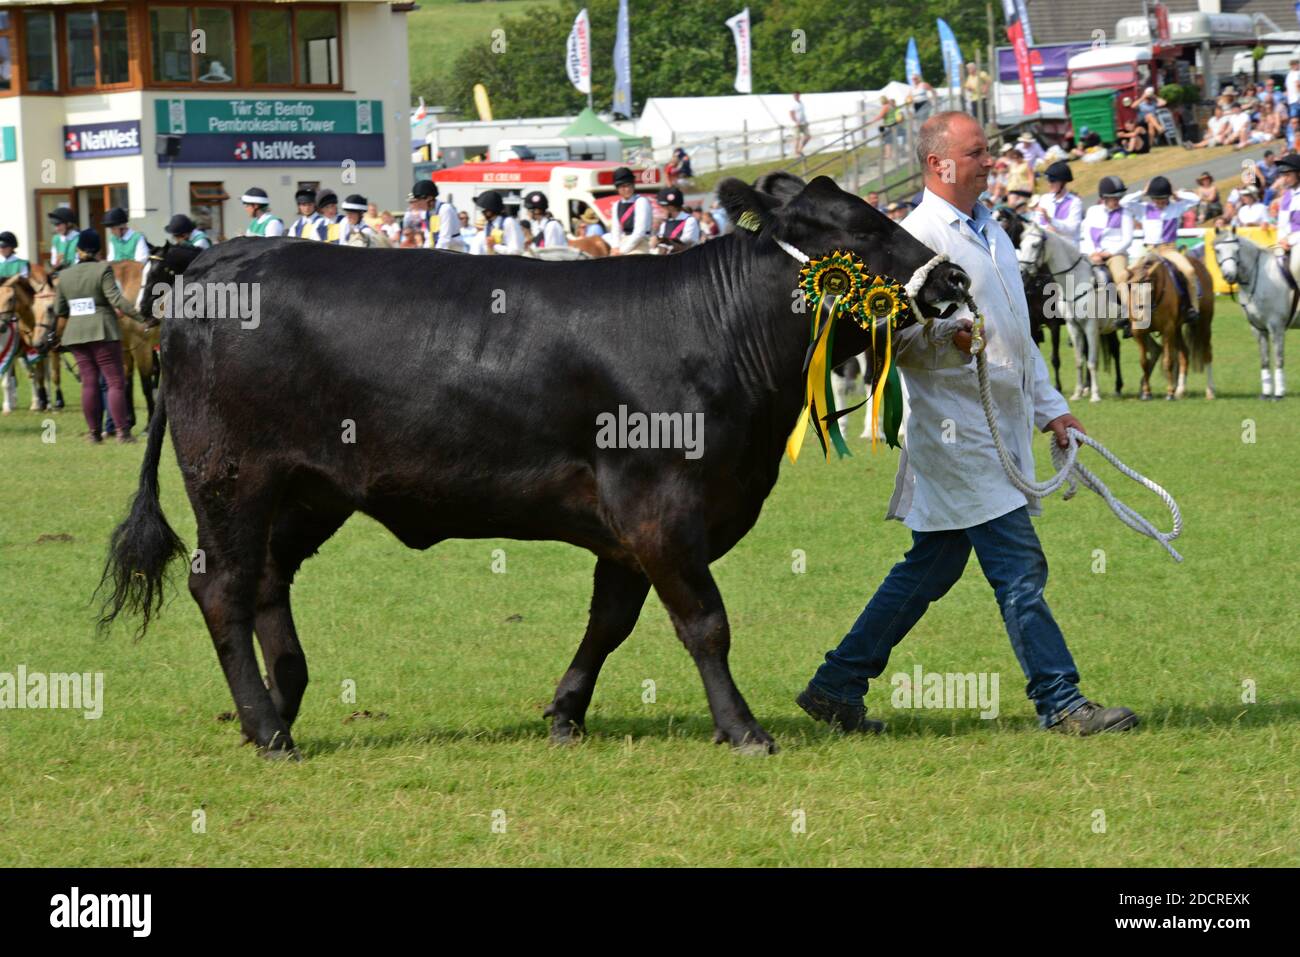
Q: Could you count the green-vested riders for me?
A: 5